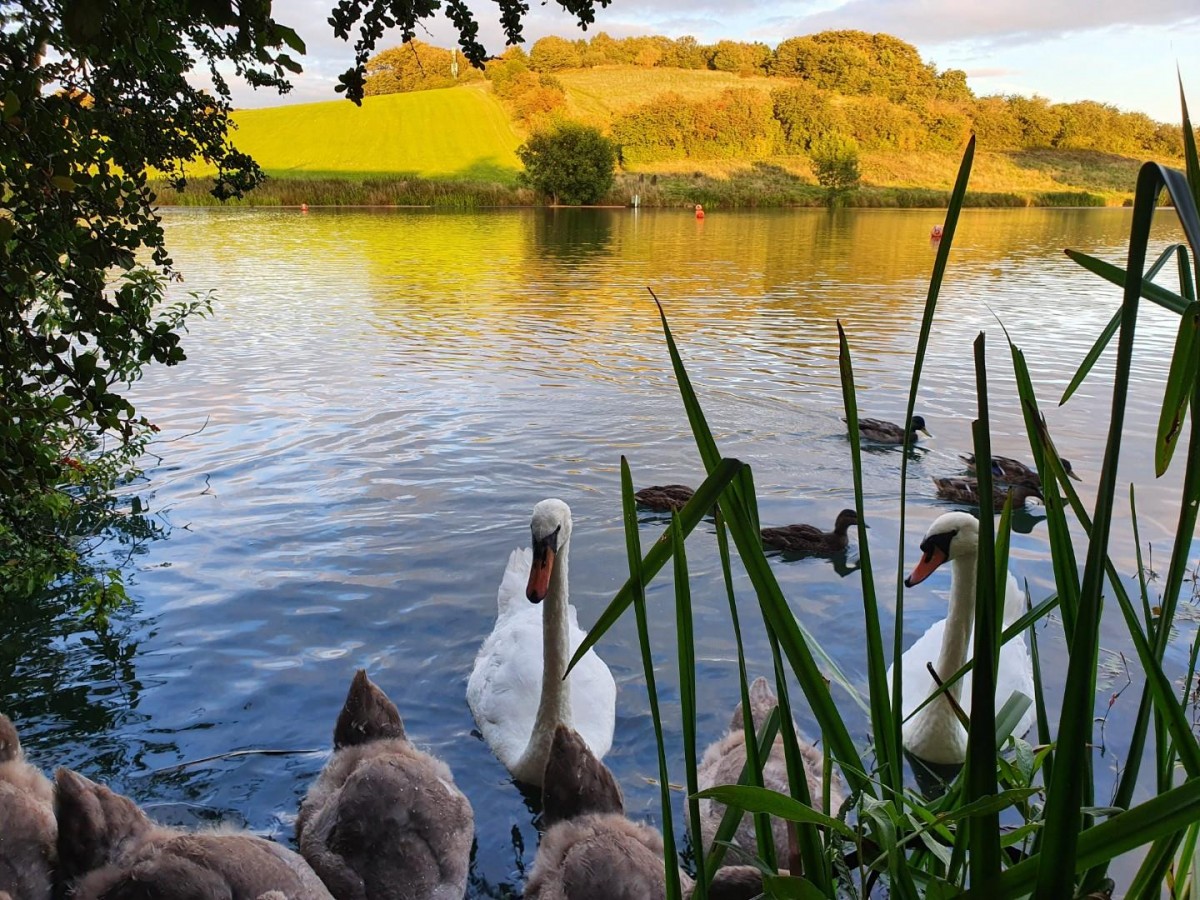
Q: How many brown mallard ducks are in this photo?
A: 5